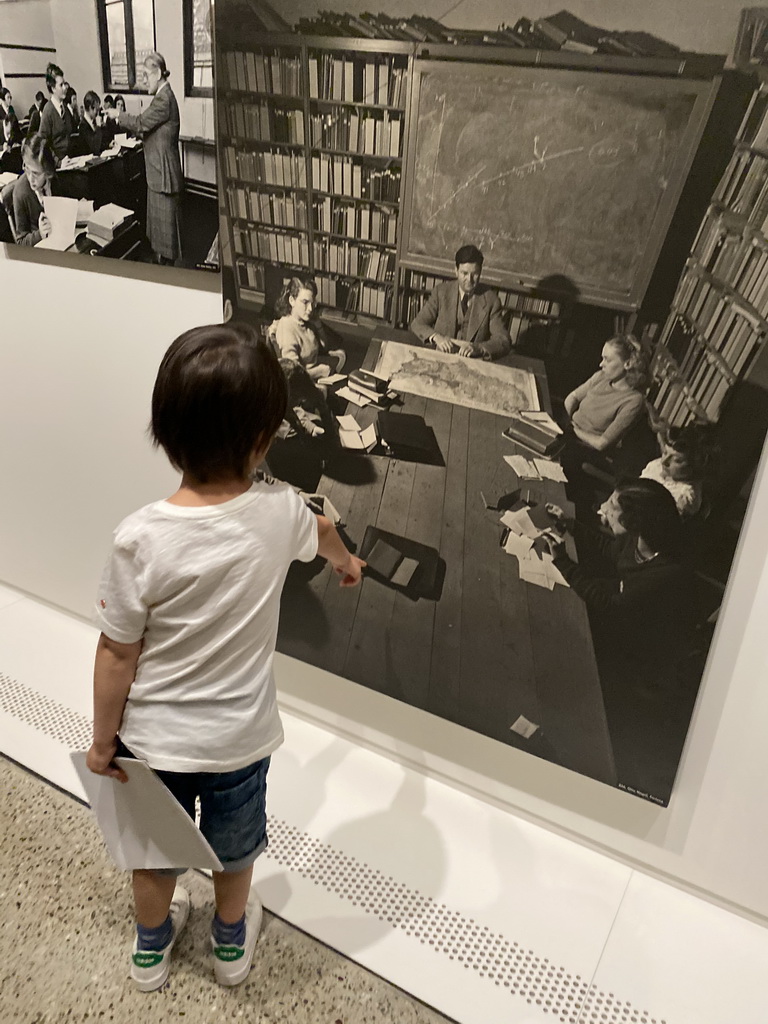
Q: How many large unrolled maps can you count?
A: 1